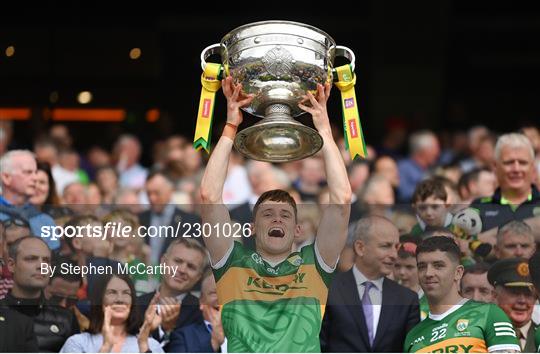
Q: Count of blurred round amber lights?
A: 3